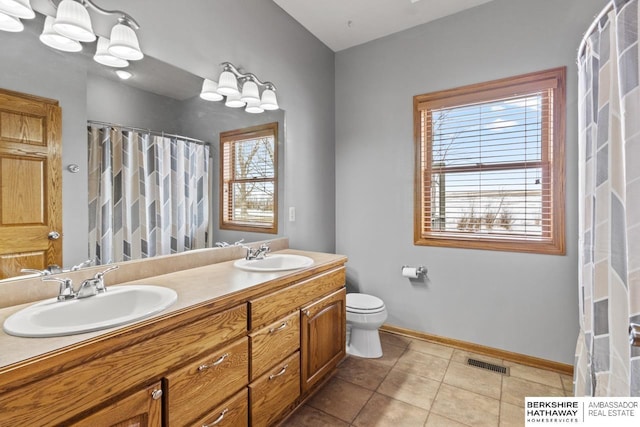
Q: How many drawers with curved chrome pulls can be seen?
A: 4